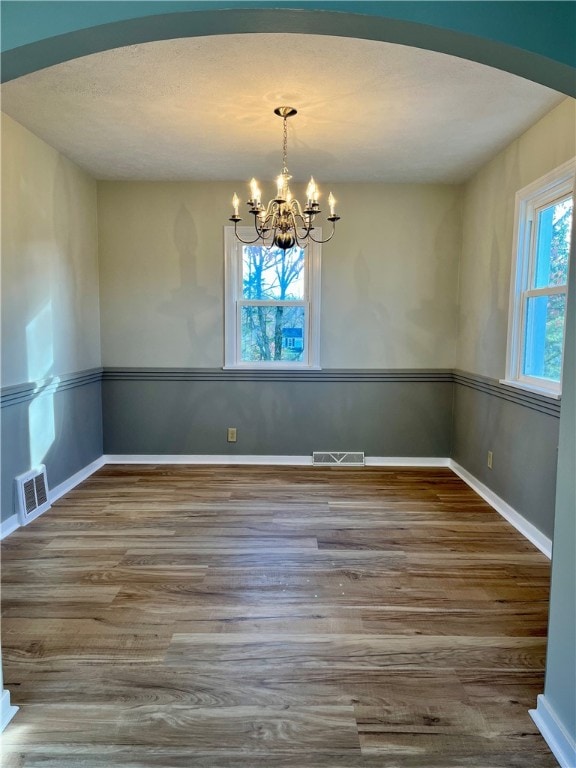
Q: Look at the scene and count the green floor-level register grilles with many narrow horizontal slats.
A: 0